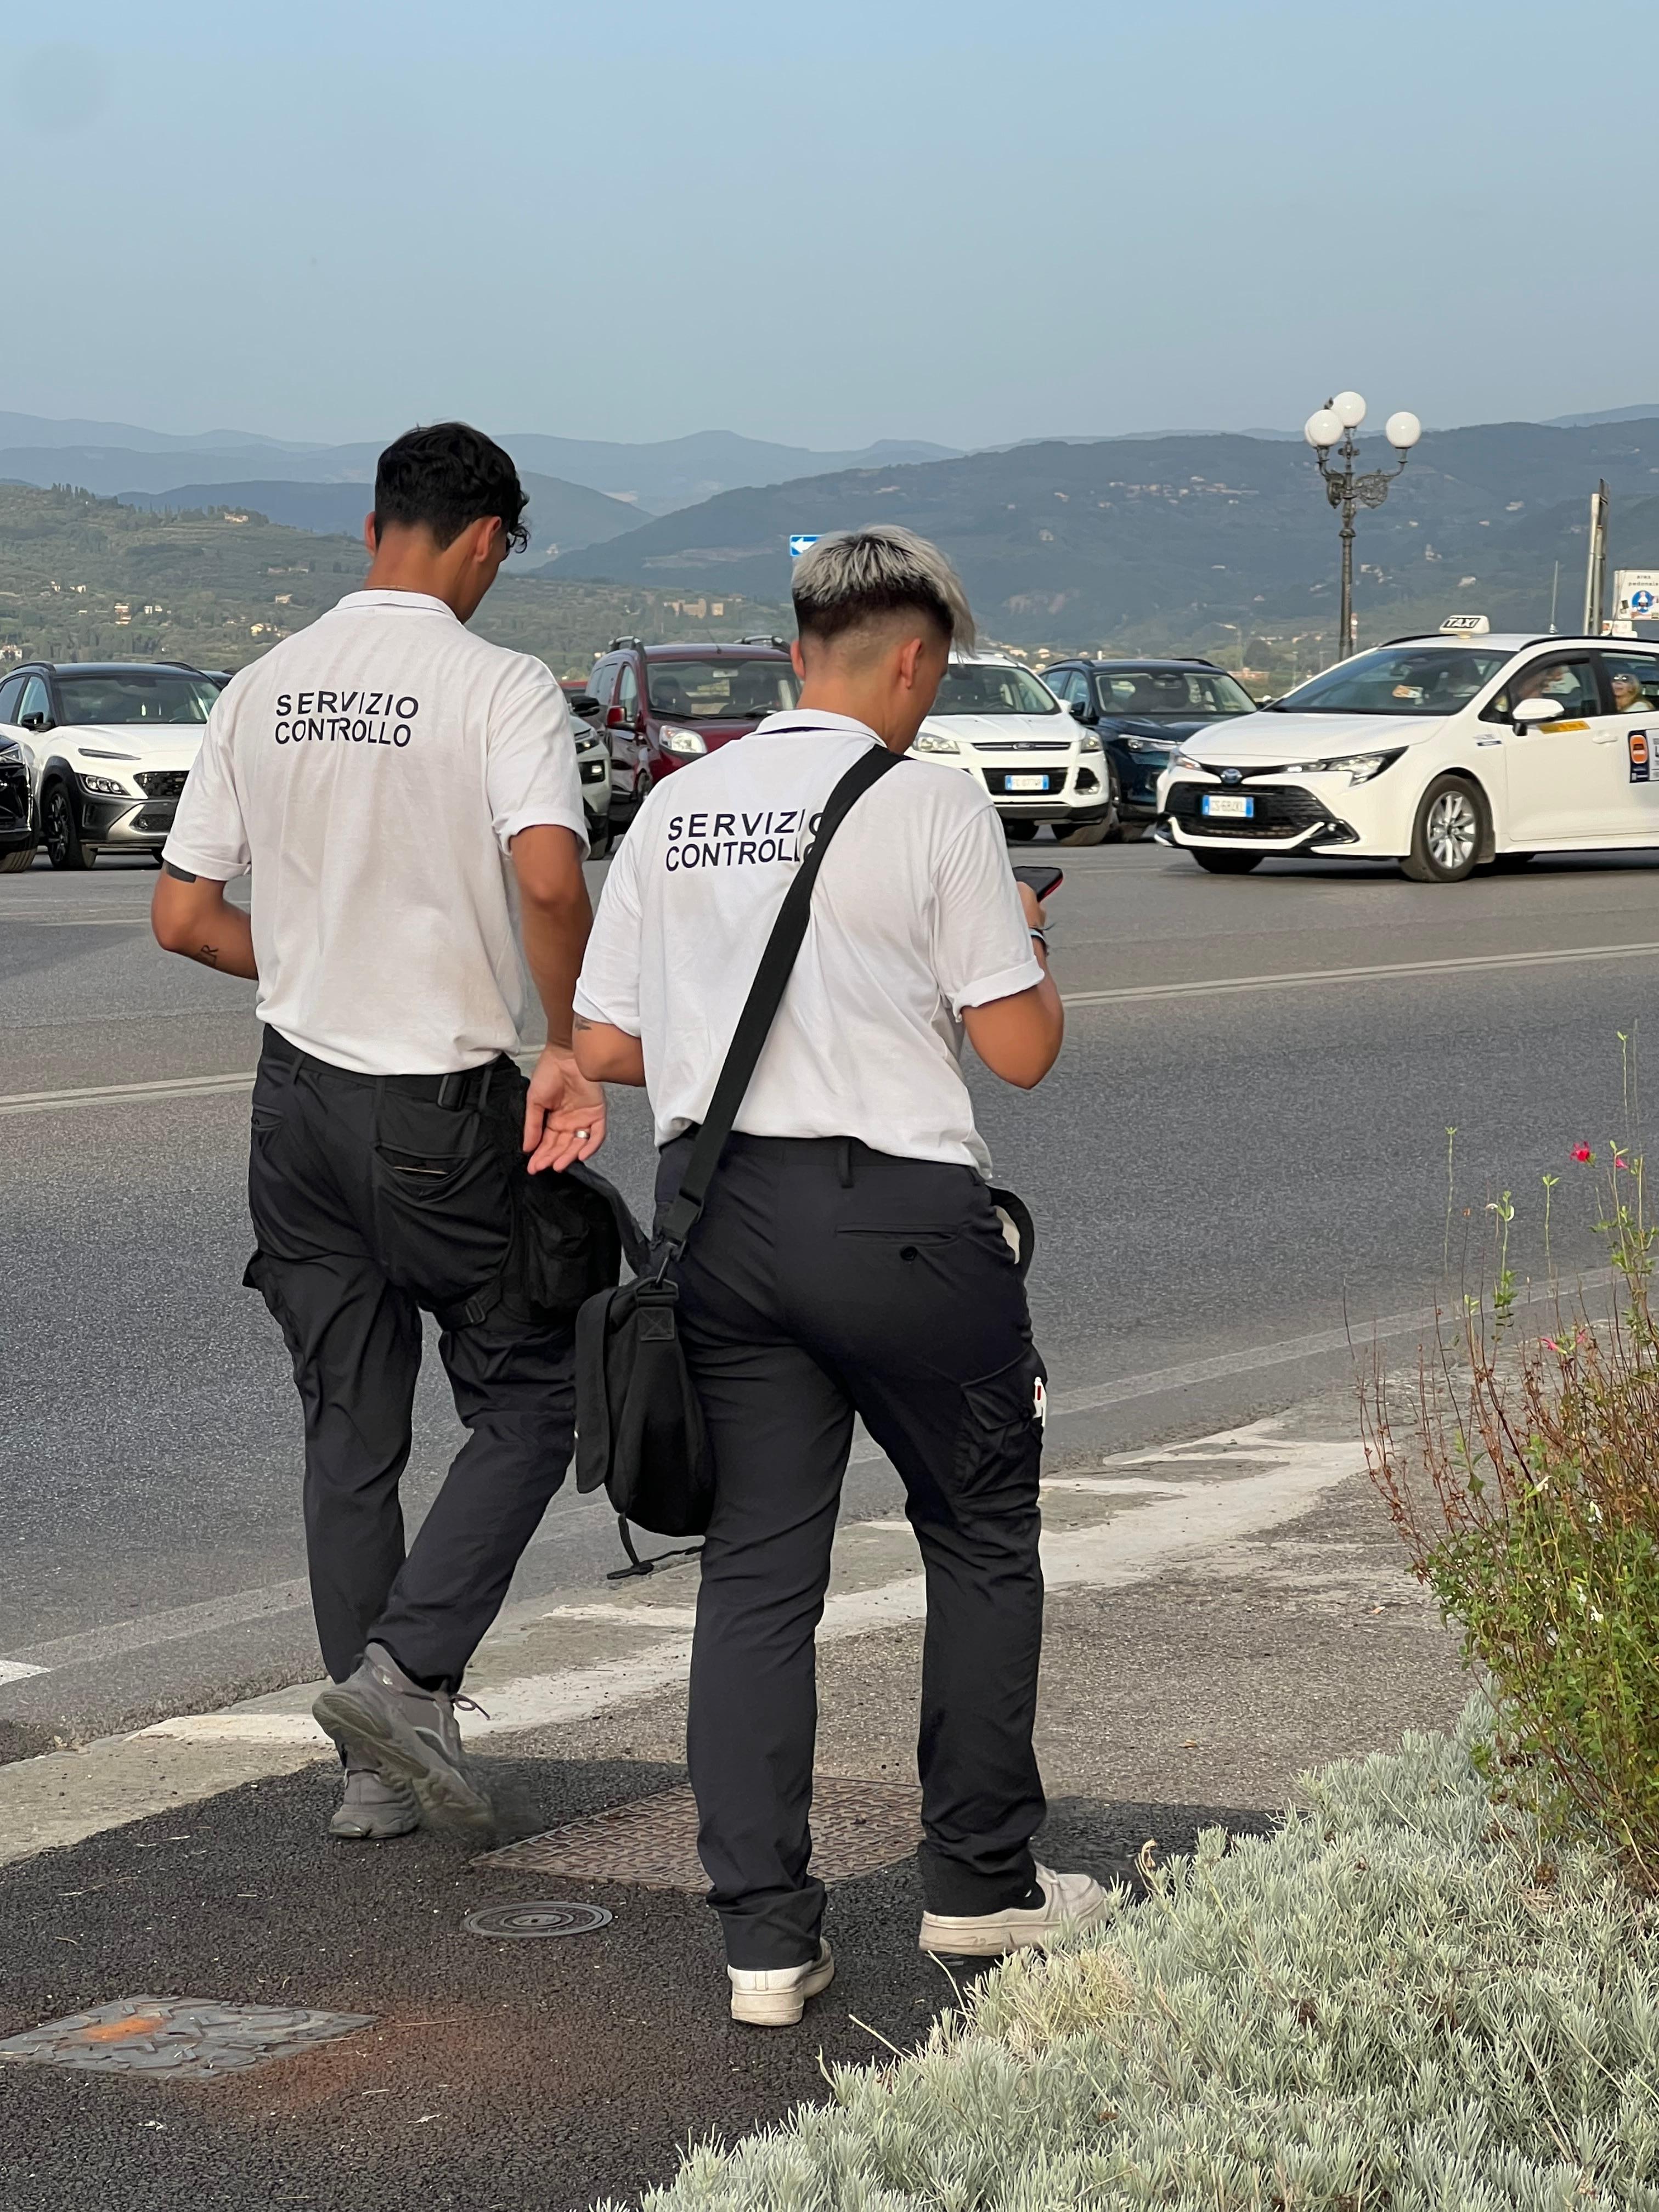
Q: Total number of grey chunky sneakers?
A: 2